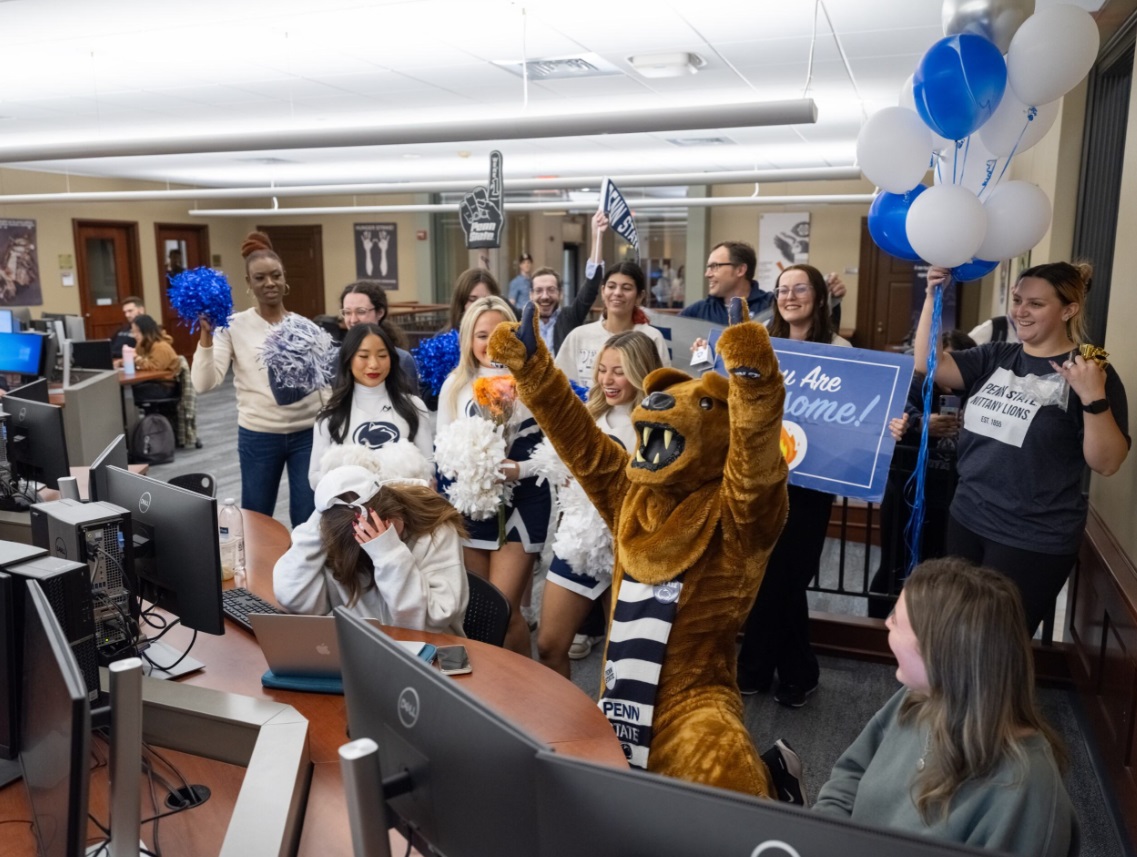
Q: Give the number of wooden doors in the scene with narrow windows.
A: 2